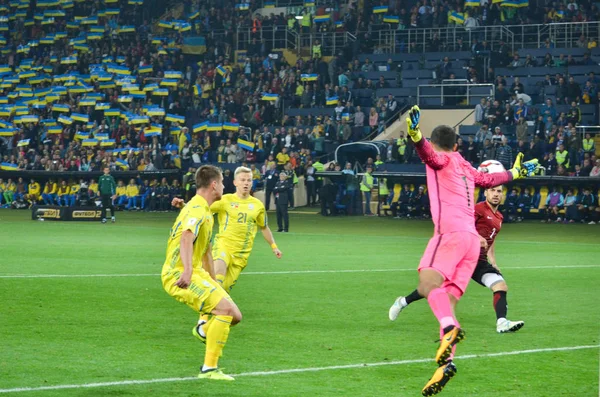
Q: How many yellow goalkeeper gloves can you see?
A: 2